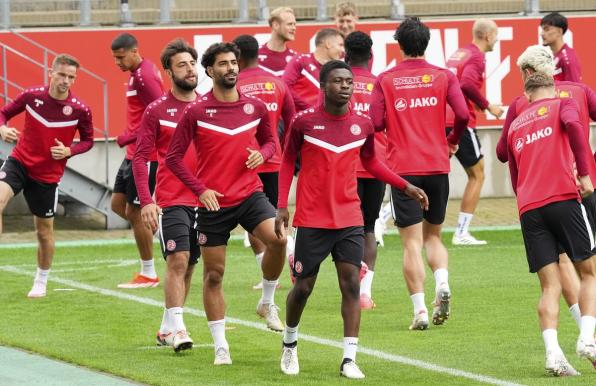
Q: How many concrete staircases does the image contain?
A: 1